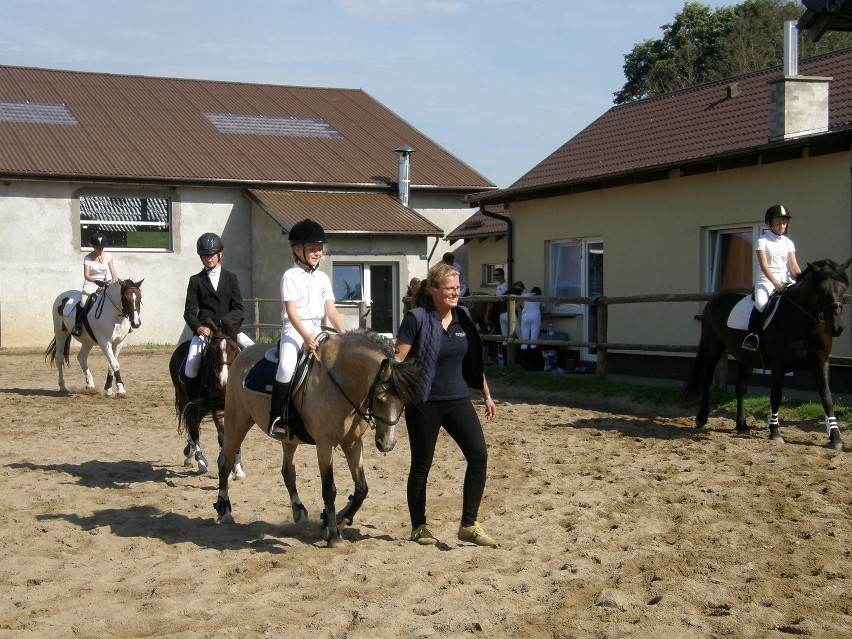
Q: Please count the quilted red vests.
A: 0